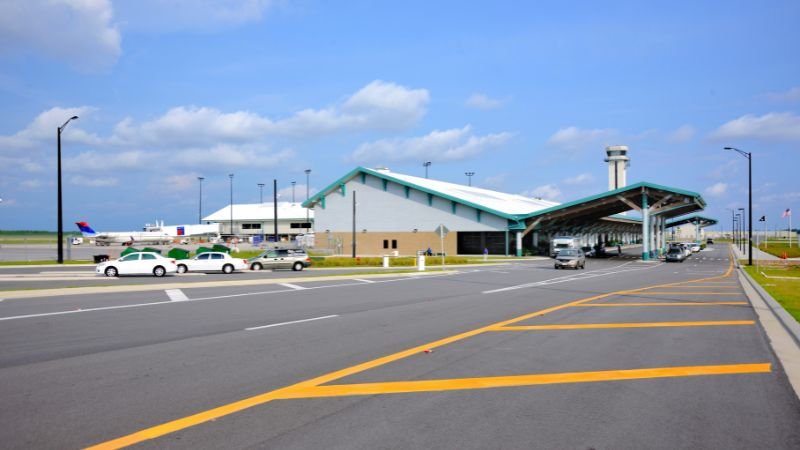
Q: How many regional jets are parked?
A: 1